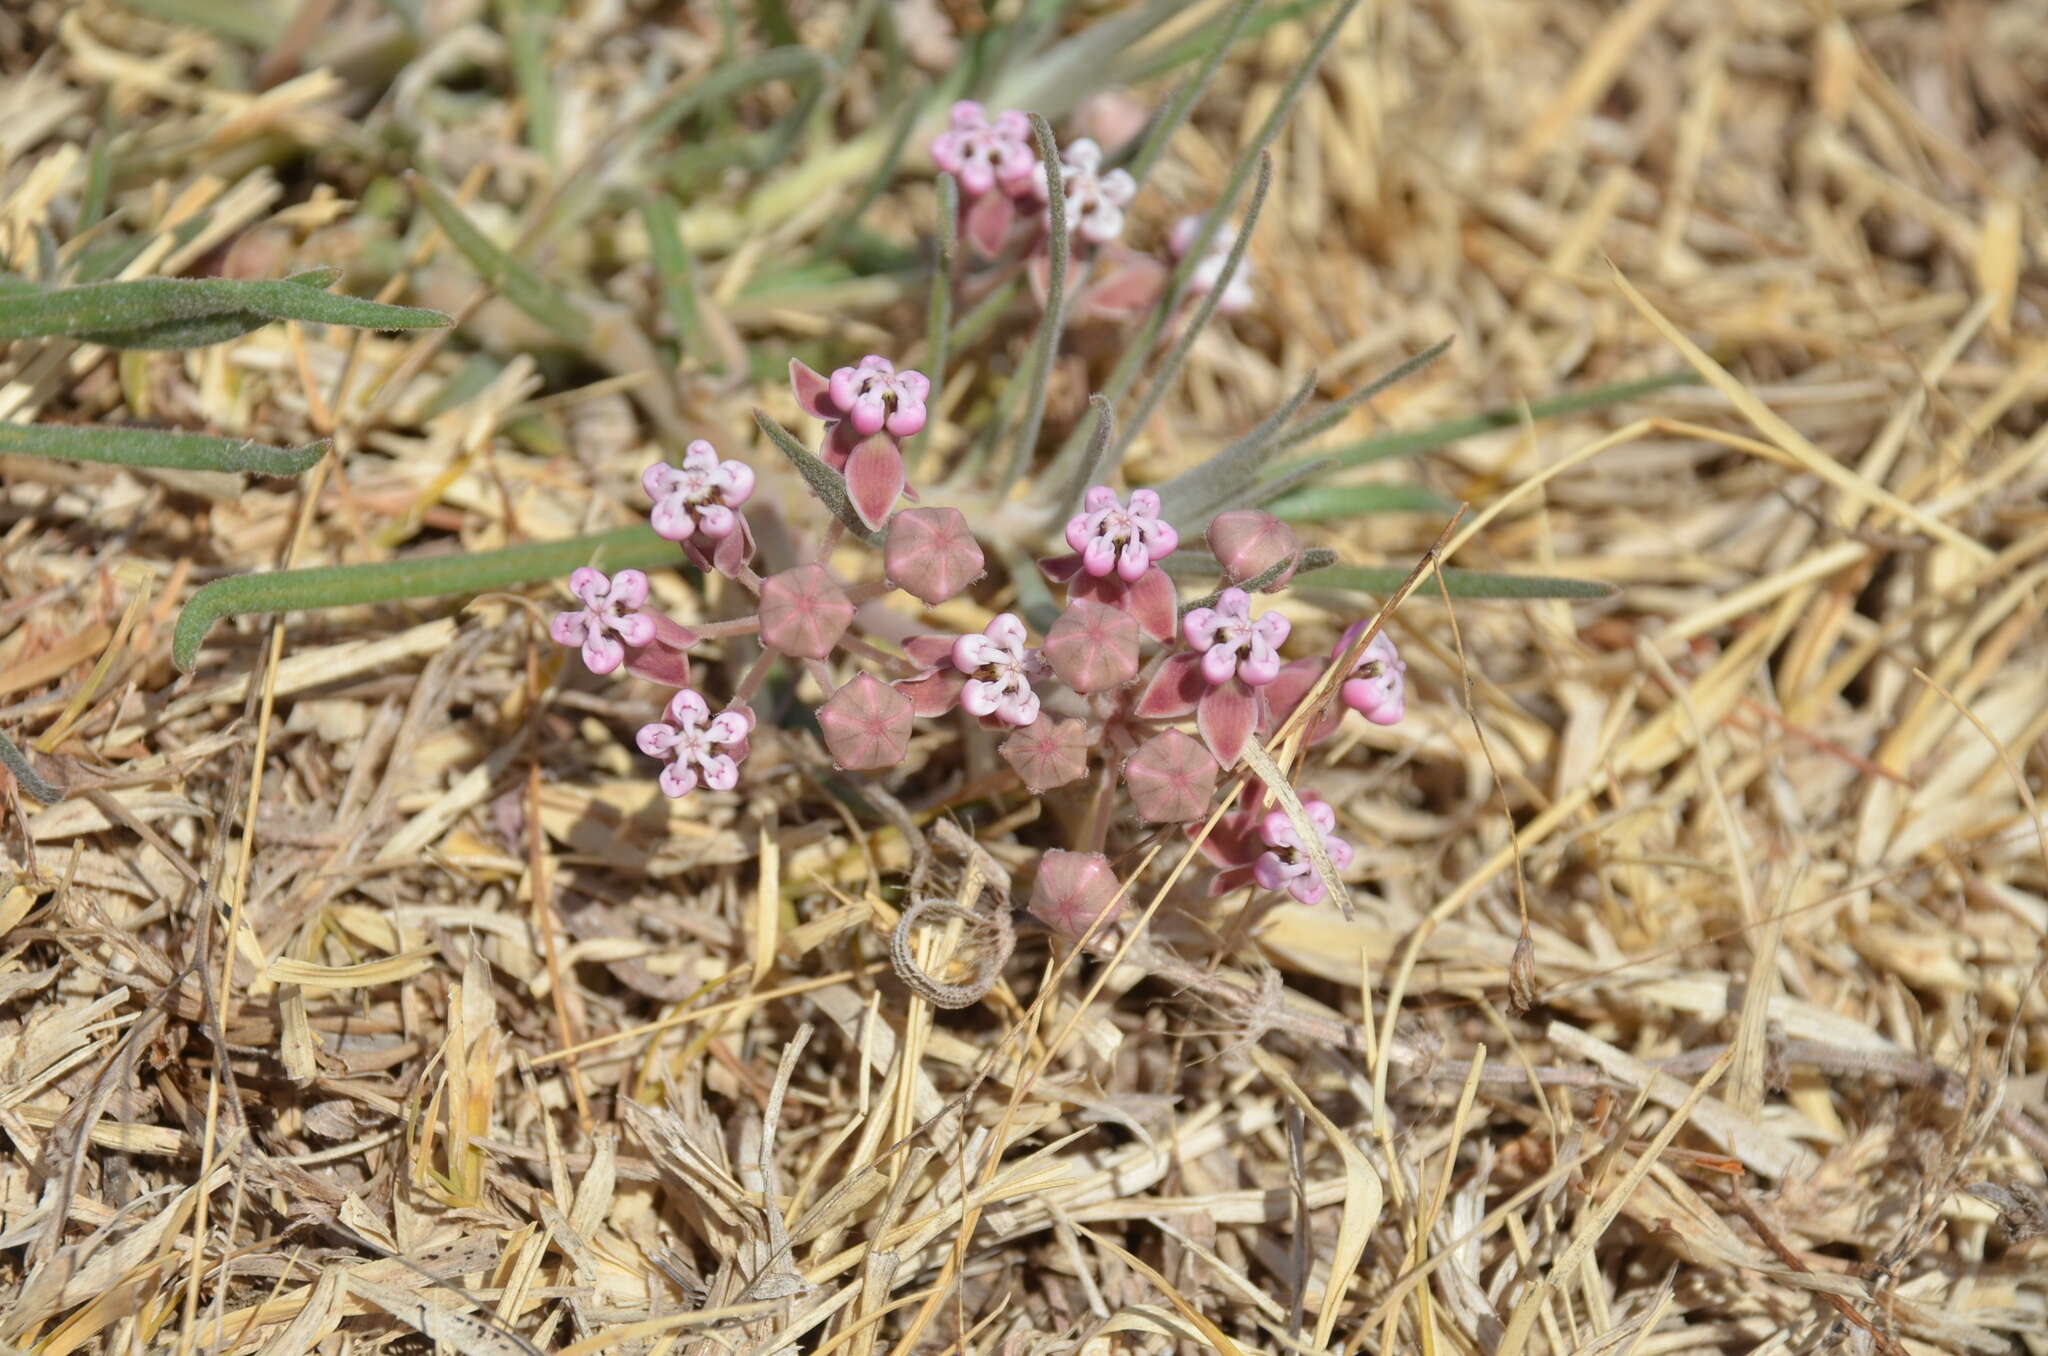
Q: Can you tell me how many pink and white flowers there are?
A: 12